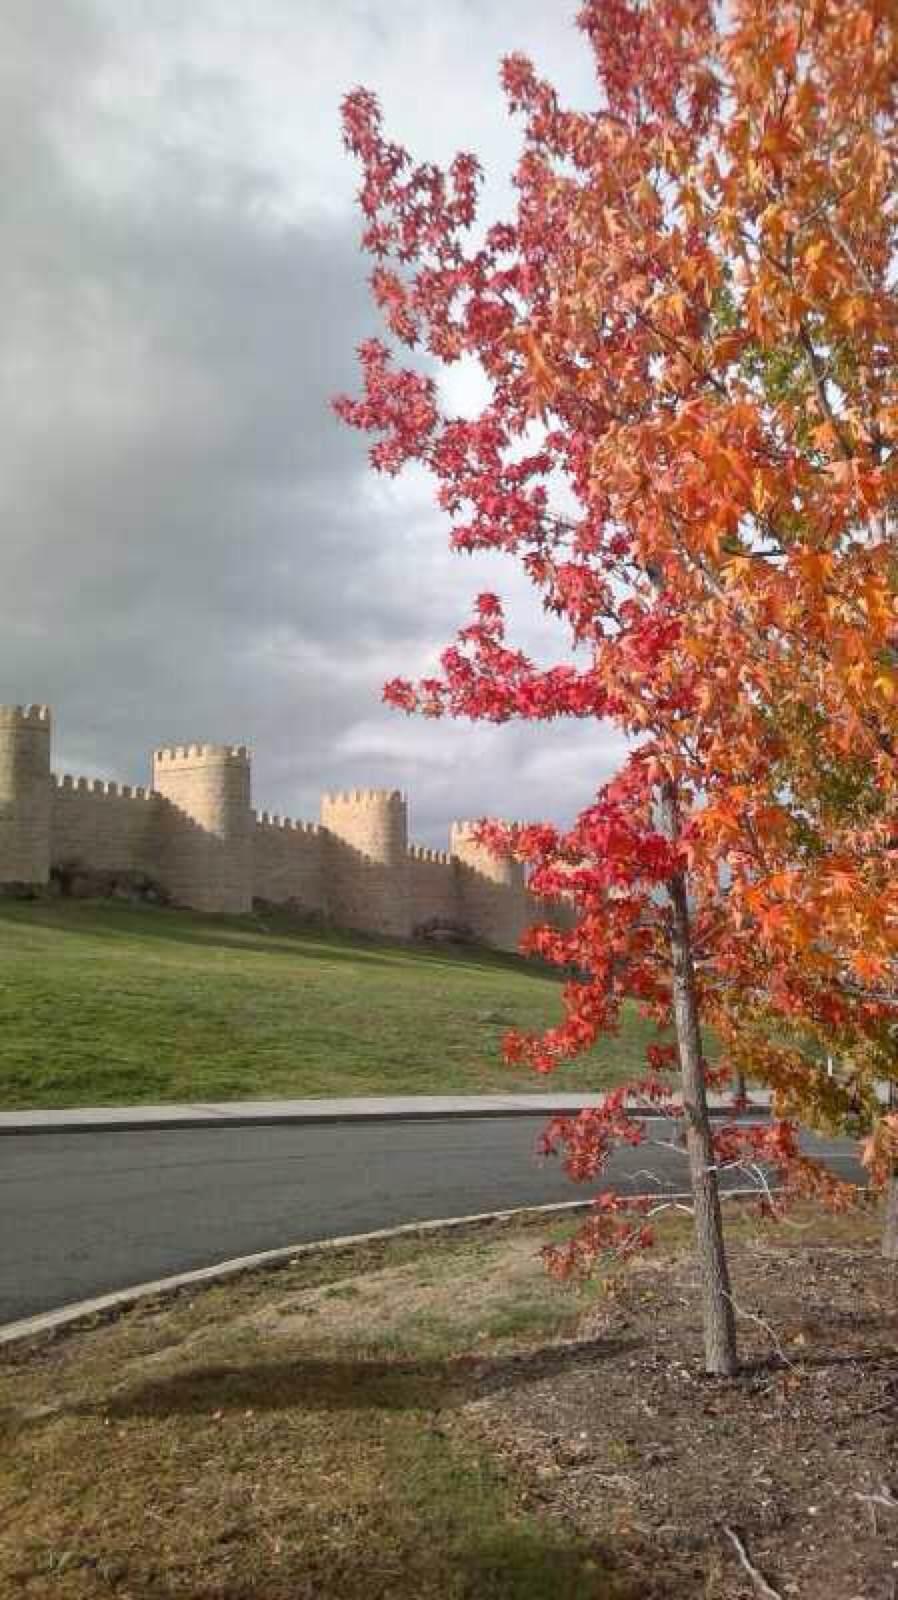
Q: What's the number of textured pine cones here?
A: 0